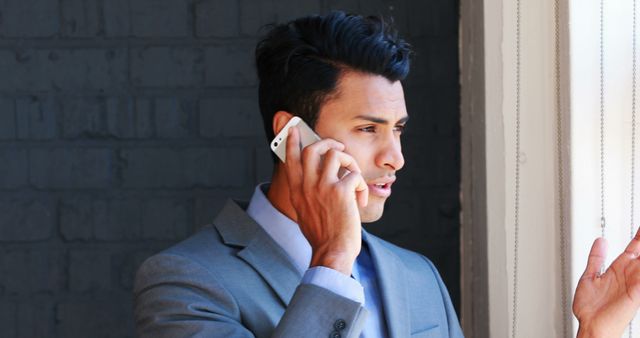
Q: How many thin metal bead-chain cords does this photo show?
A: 4